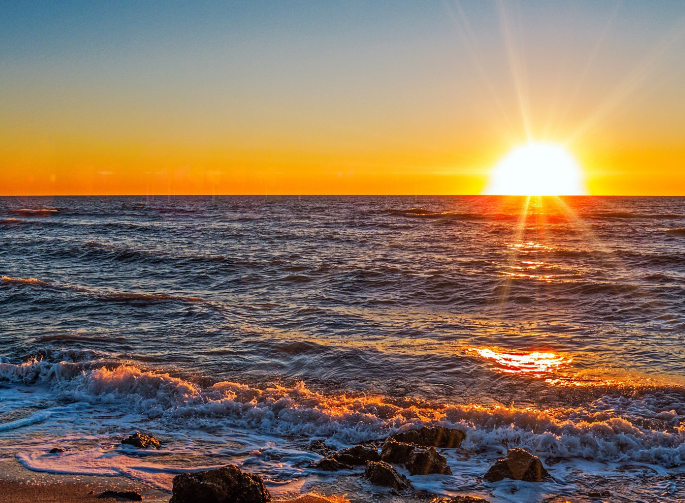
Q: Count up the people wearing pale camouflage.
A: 0